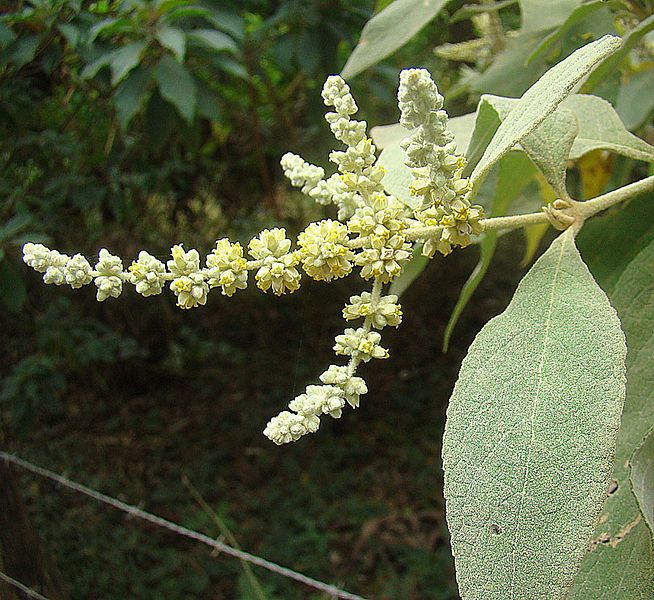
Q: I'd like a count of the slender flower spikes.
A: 5